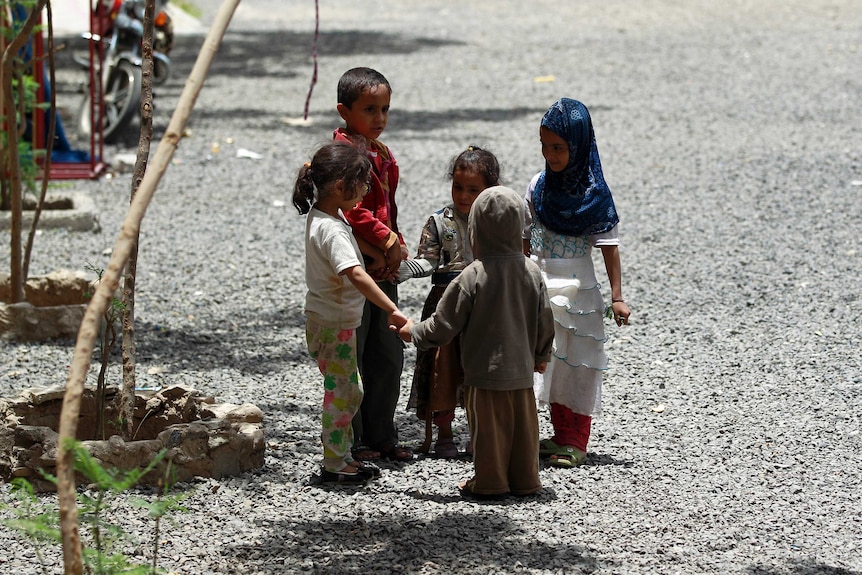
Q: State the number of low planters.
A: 3